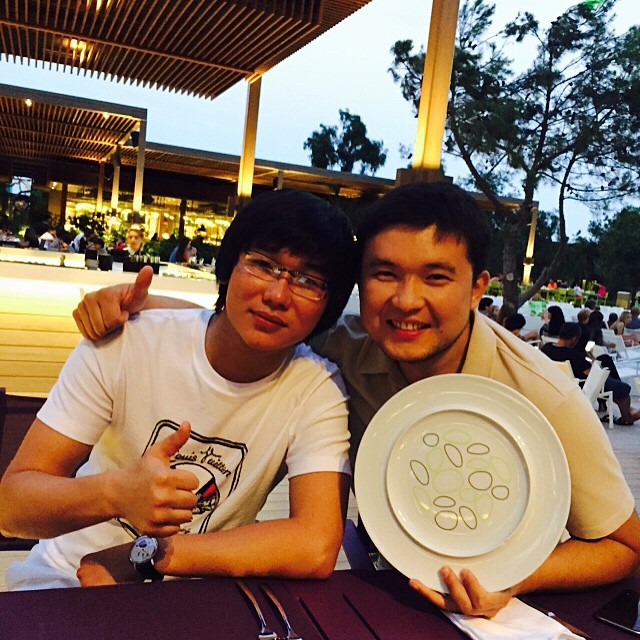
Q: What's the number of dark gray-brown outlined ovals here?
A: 9